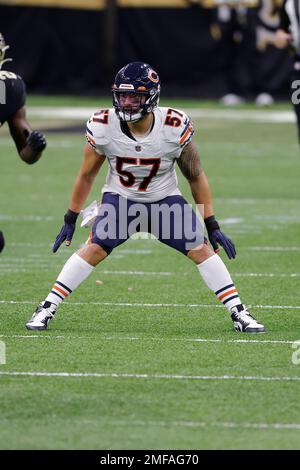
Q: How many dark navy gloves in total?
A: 2